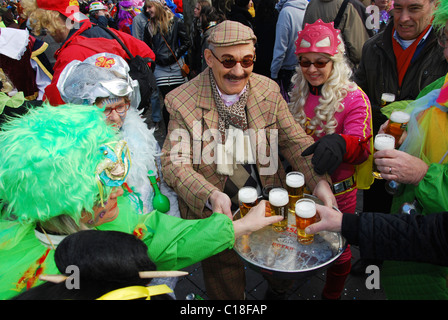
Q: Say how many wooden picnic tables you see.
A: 0